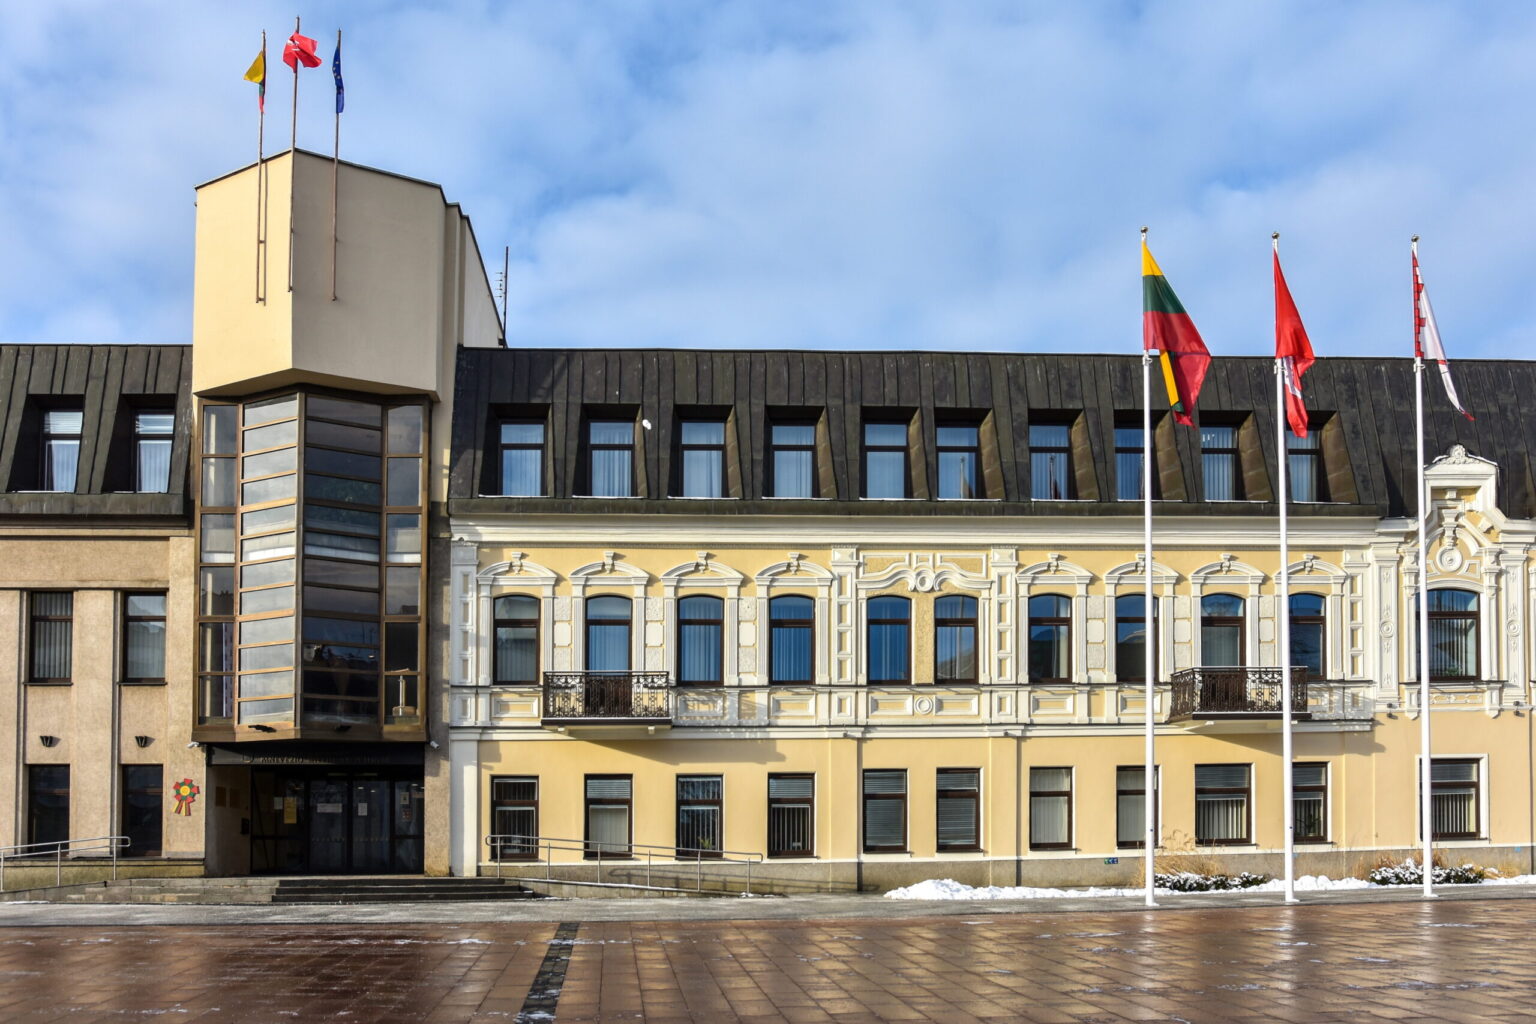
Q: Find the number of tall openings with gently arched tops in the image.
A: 11